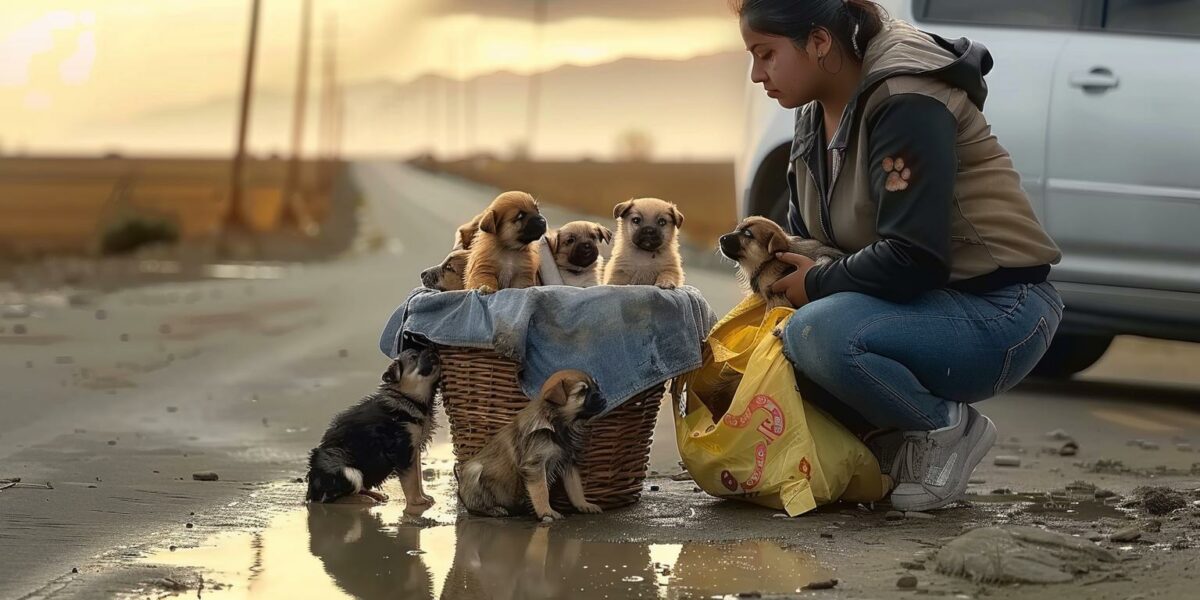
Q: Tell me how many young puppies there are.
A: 8